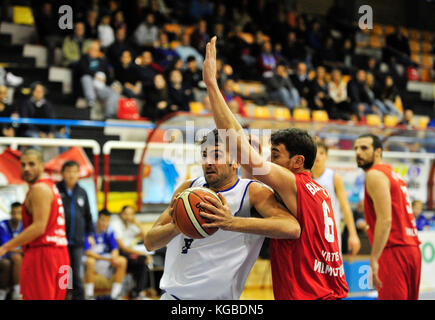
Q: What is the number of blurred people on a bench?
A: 3